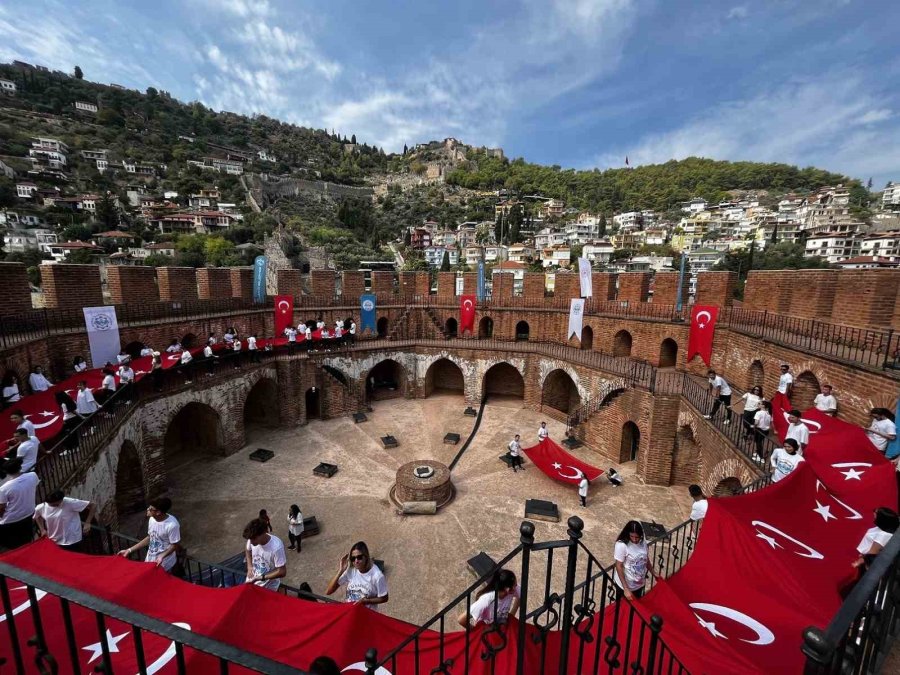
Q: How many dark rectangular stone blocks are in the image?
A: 13